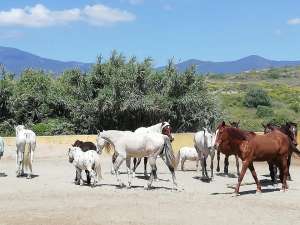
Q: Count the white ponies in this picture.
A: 2